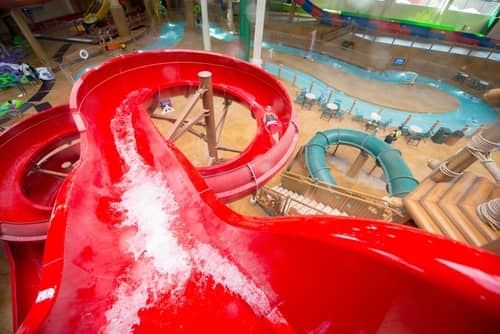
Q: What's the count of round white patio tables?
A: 4